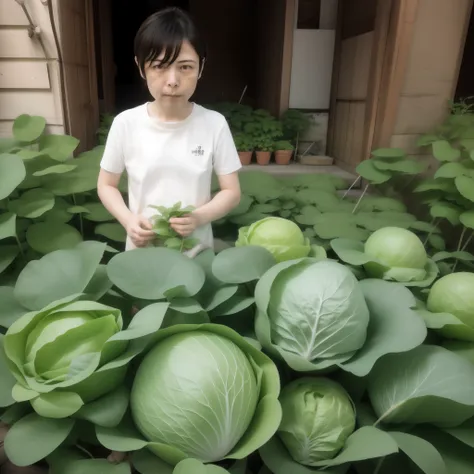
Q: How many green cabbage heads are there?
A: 7